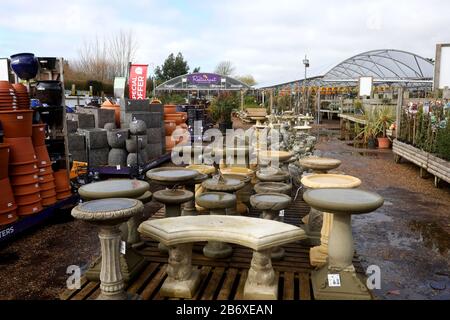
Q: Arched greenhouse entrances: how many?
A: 2